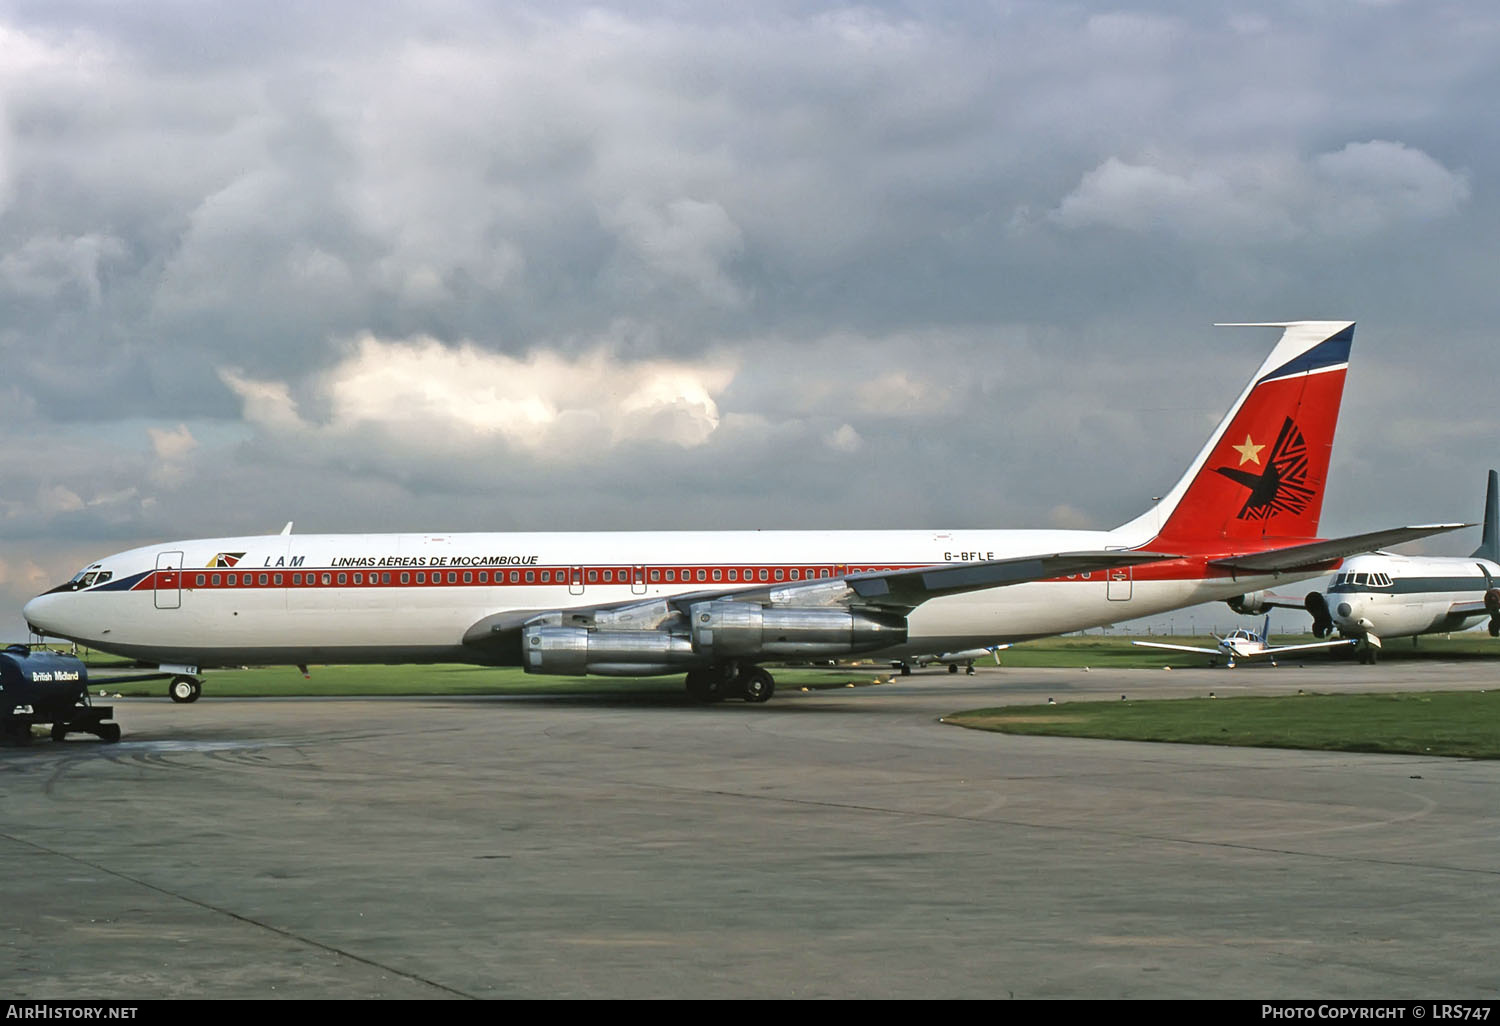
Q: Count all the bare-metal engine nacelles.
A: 2